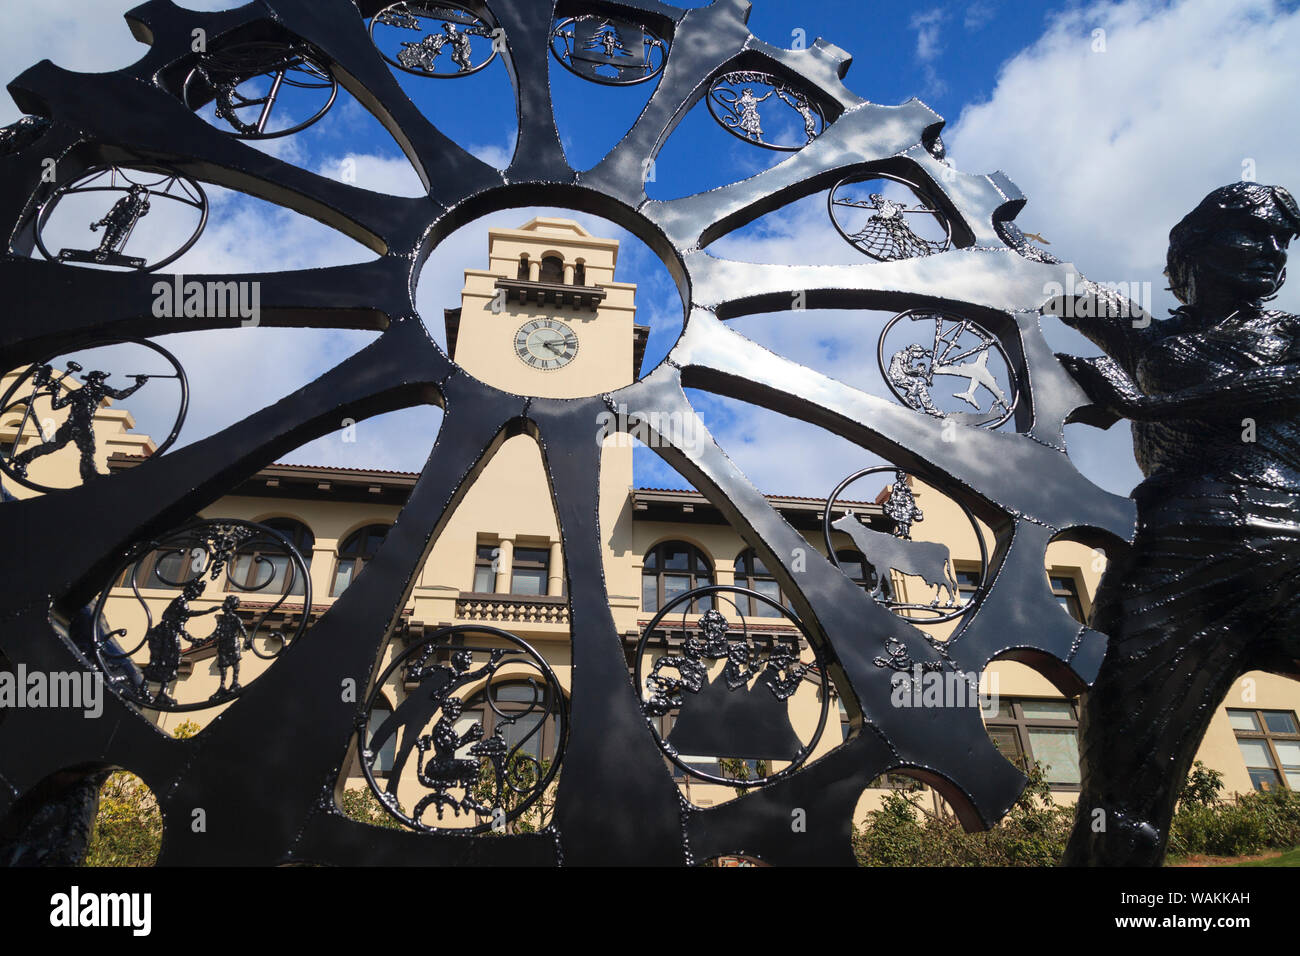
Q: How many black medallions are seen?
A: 12